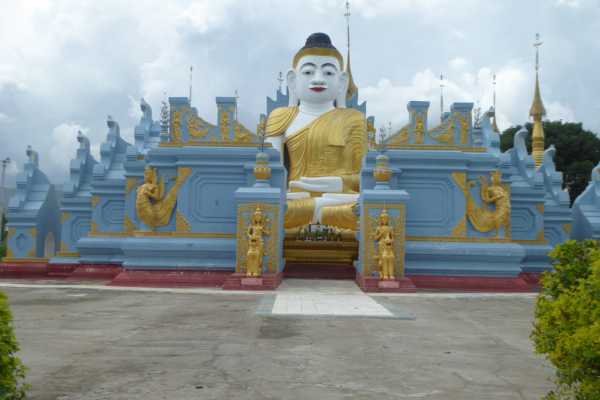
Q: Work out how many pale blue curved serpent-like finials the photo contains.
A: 8